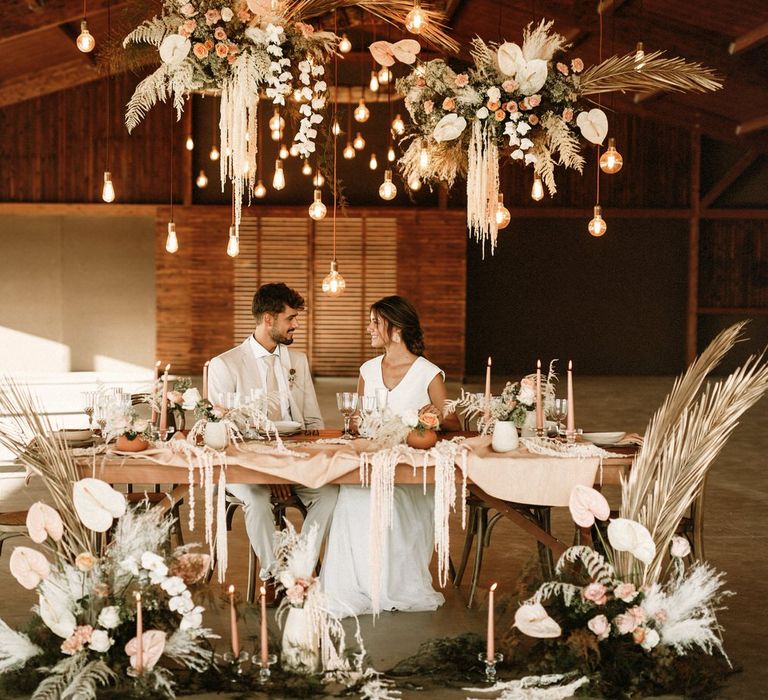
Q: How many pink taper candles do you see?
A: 10